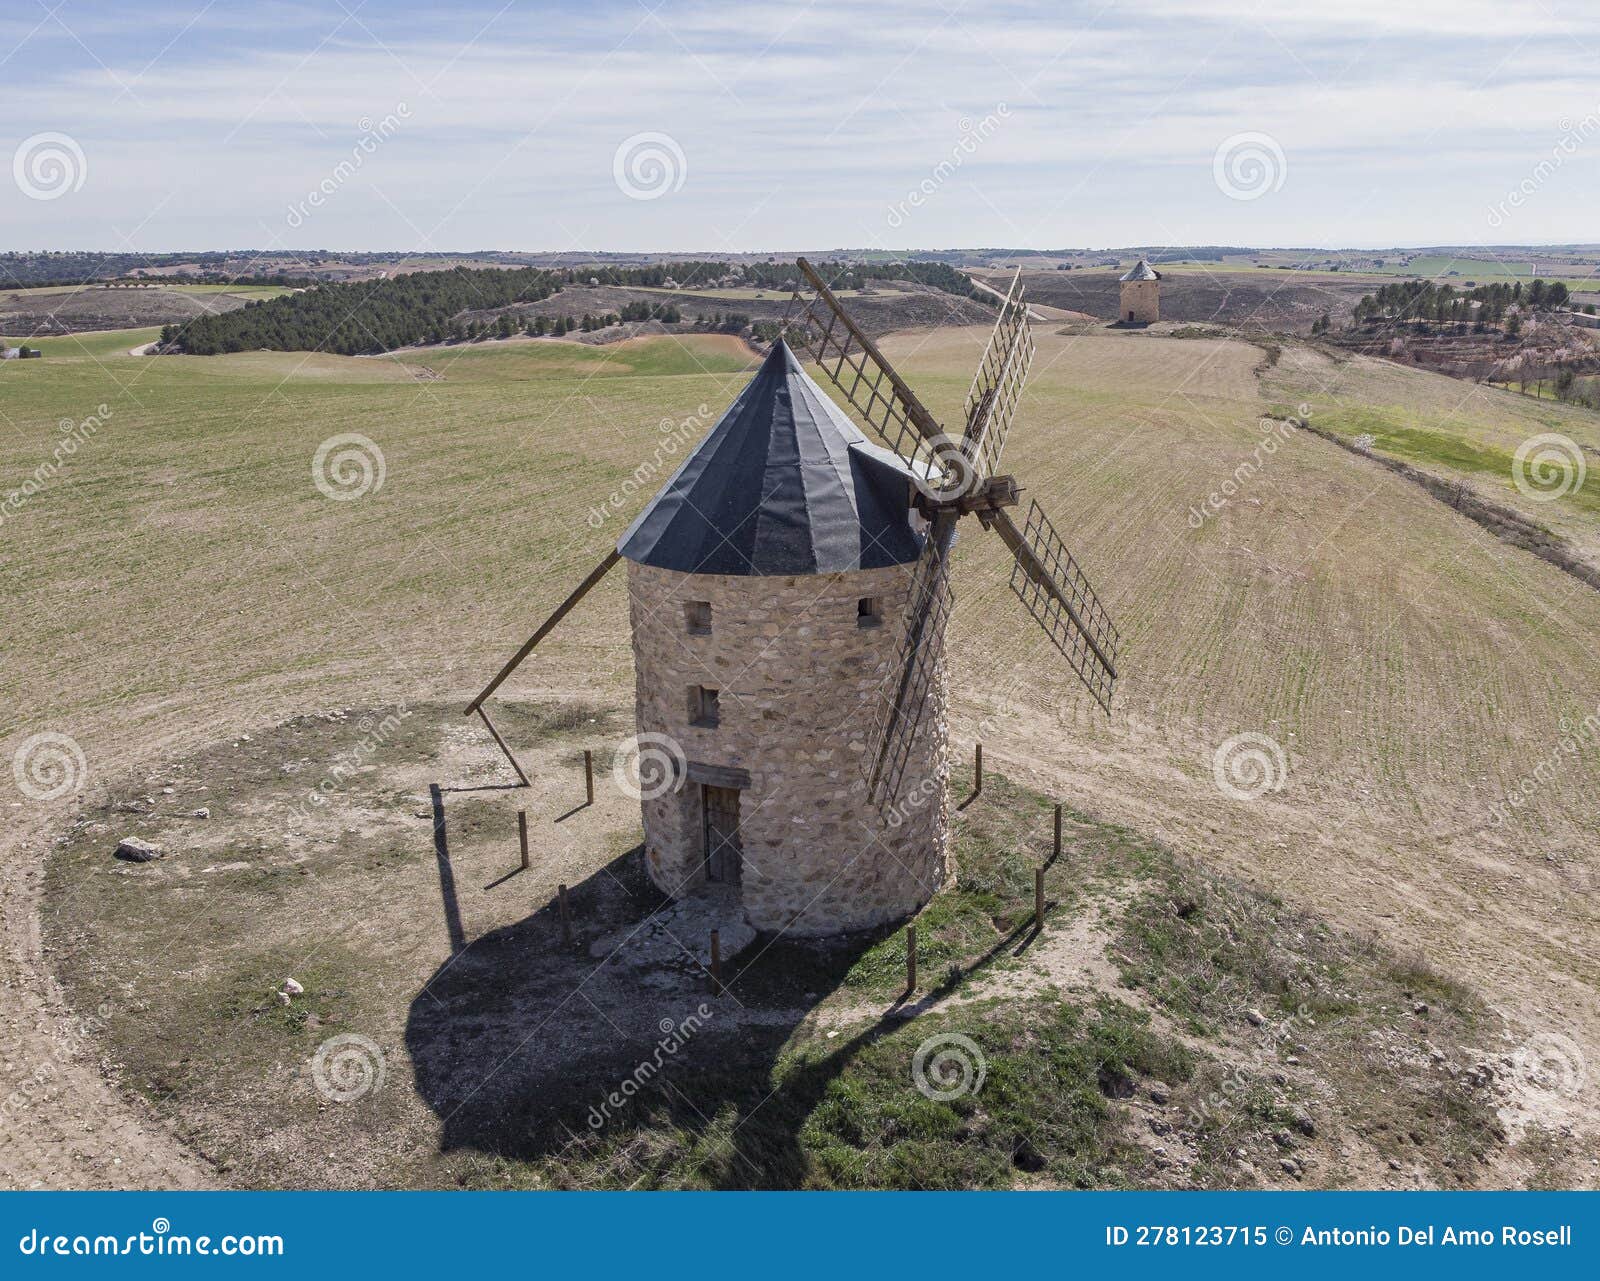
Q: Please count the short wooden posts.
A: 8